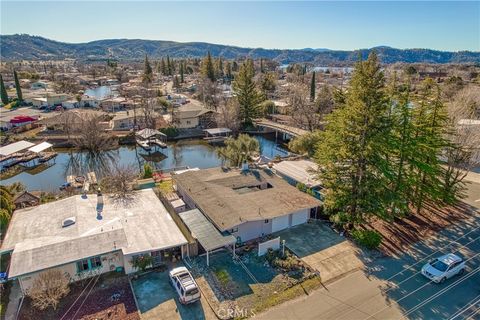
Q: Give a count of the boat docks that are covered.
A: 4